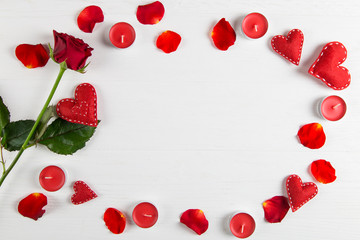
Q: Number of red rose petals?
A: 11